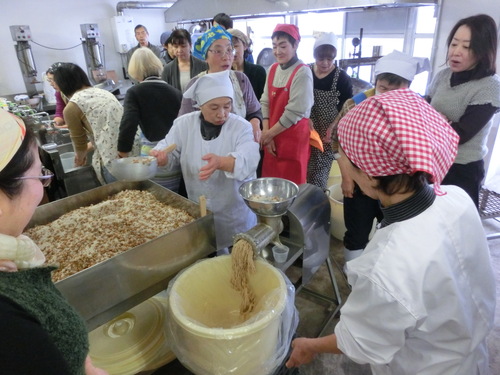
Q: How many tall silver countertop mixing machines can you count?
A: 2